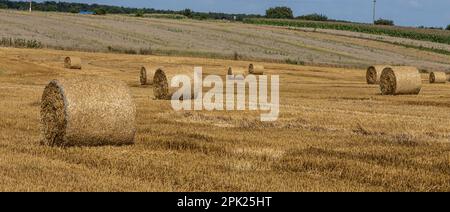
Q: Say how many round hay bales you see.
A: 9